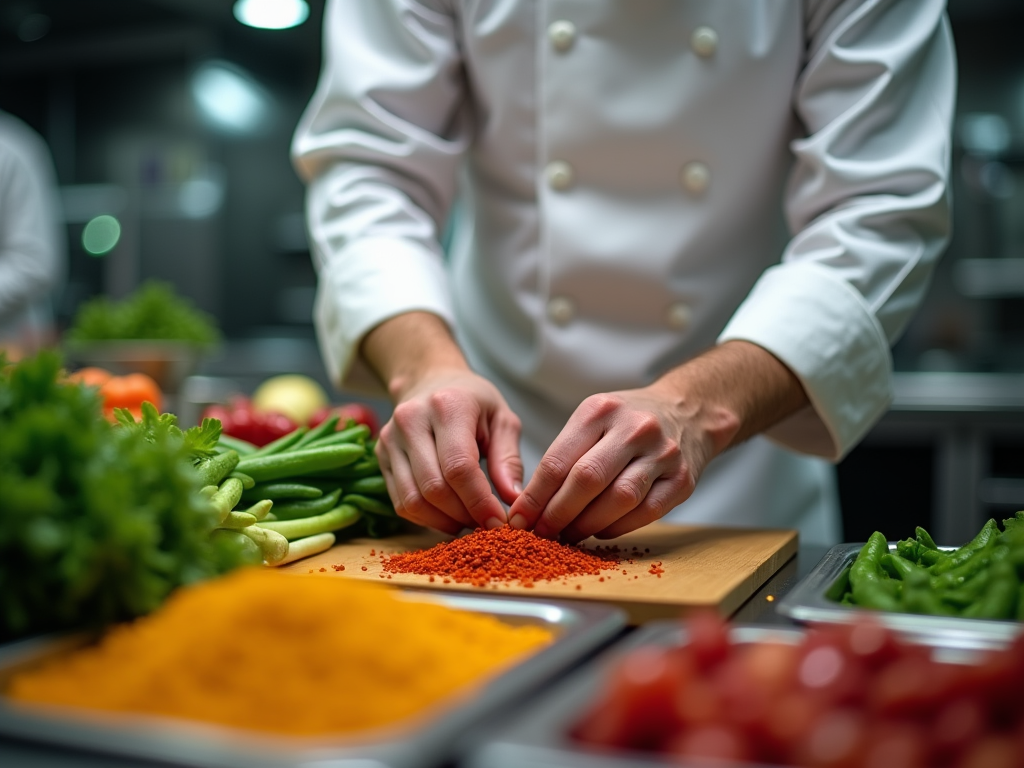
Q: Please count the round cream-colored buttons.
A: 6